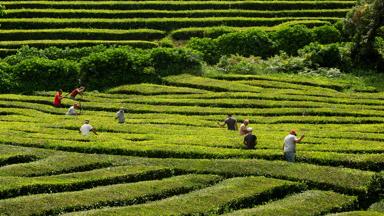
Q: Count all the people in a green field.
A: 9